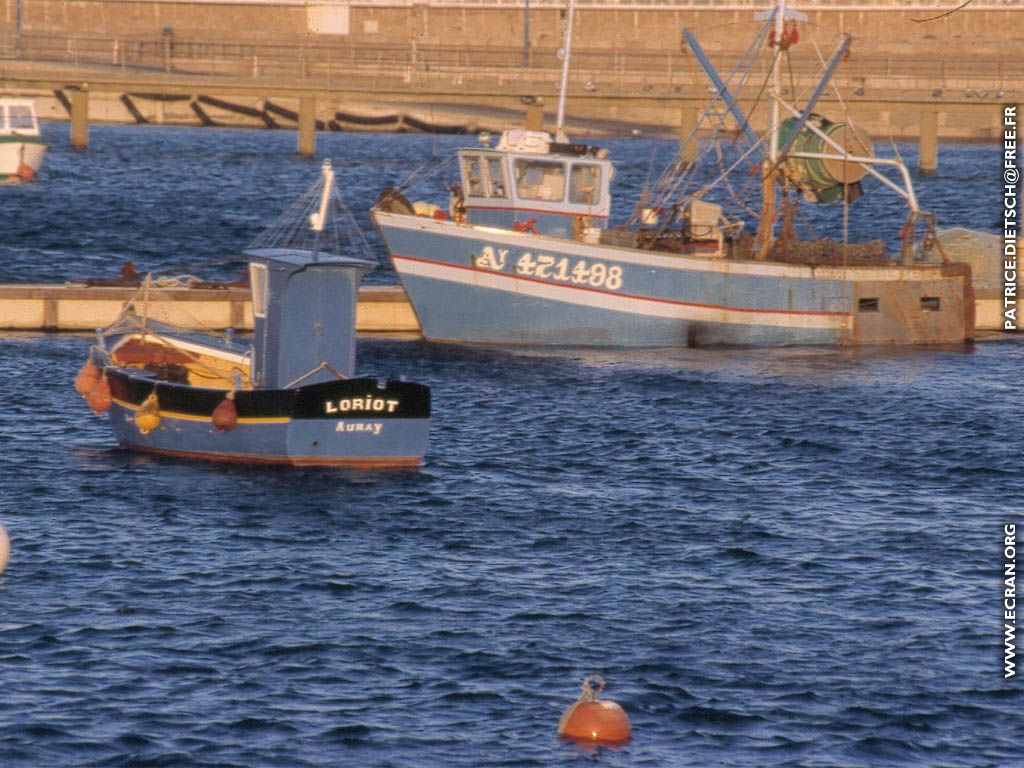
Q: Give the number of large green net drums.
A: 1